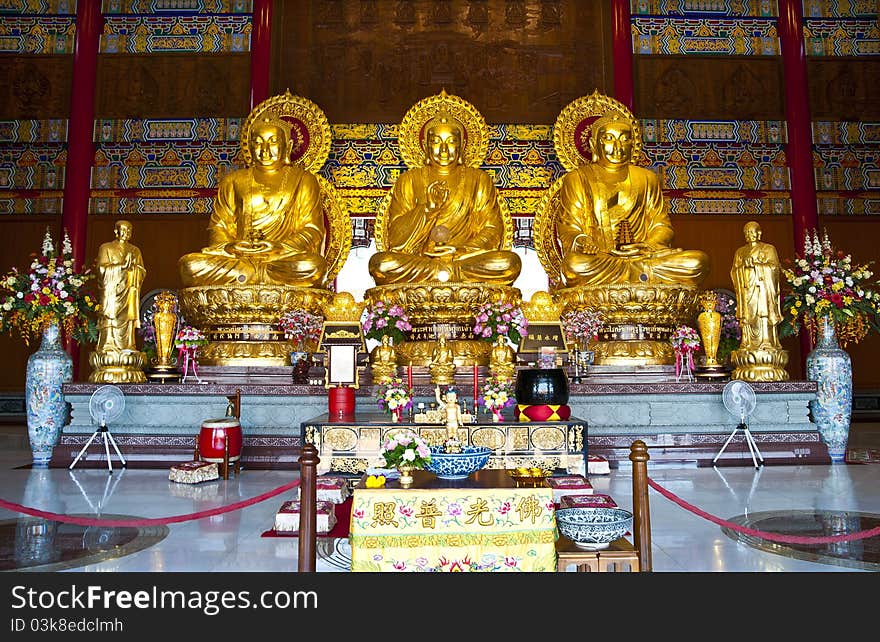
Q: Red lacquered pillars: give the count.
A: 4